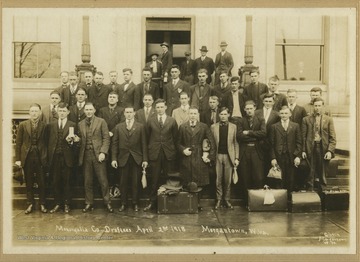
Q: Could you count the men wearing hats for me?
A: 5